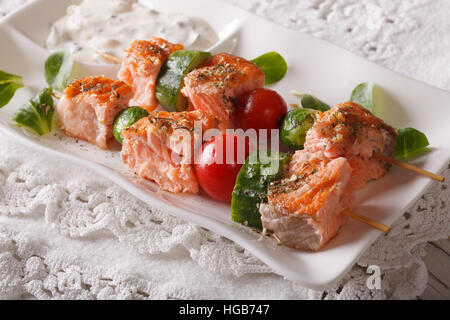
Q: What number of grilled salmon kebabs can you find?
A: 2